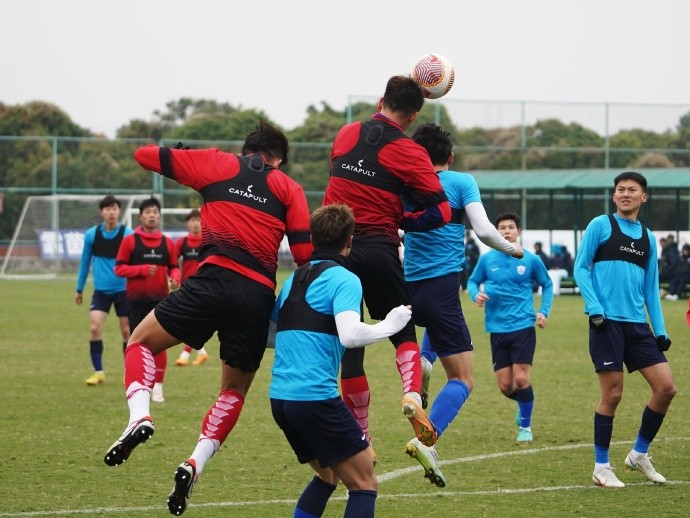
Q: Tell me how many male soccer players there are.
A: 9